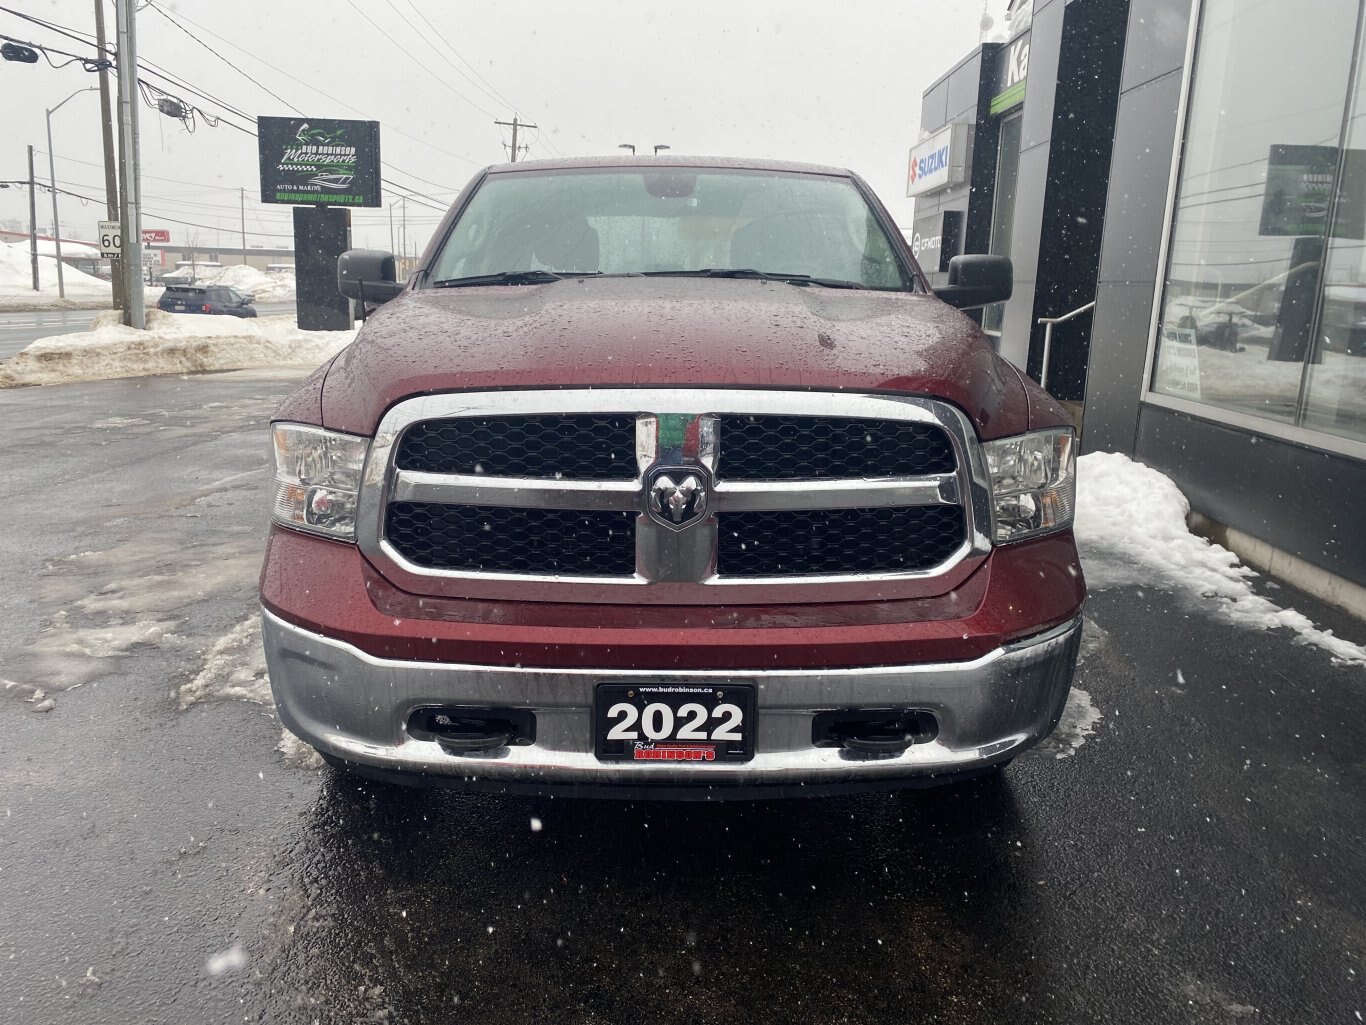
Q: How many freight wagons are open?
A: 0